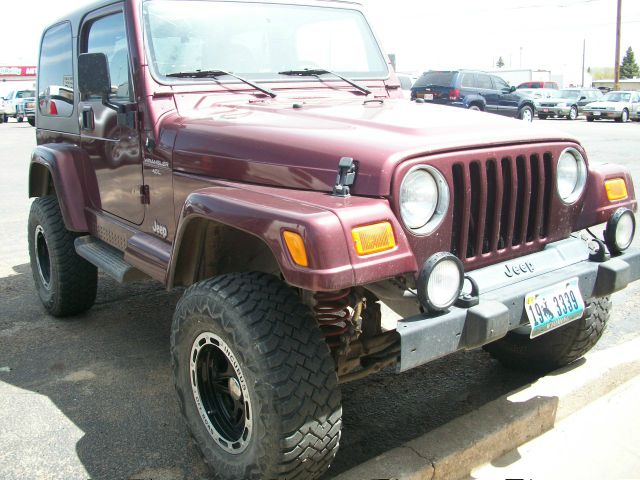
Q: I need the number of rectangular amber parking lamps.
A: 2